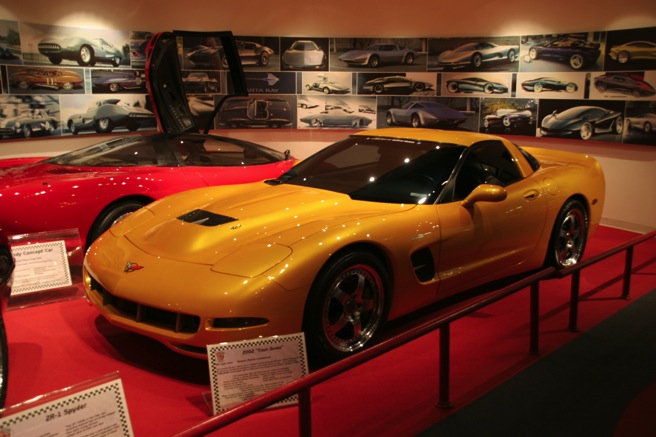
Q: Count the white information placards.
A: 3